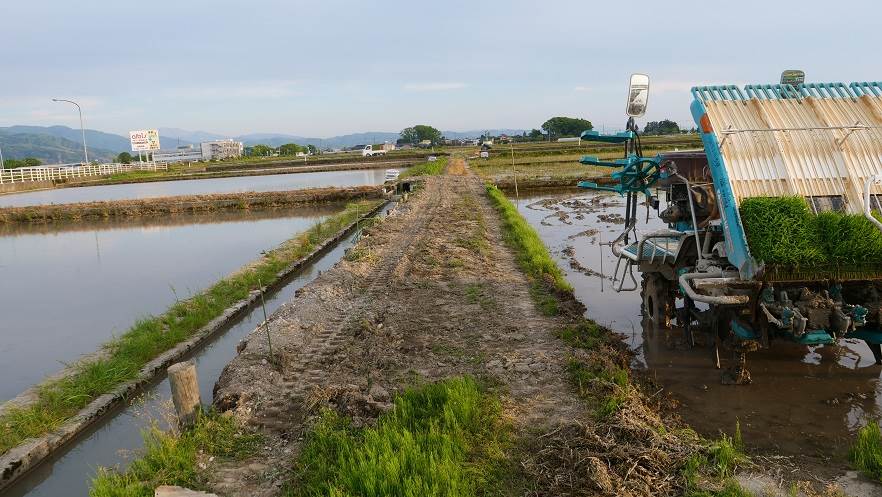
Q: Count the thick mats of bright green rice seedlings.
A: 2